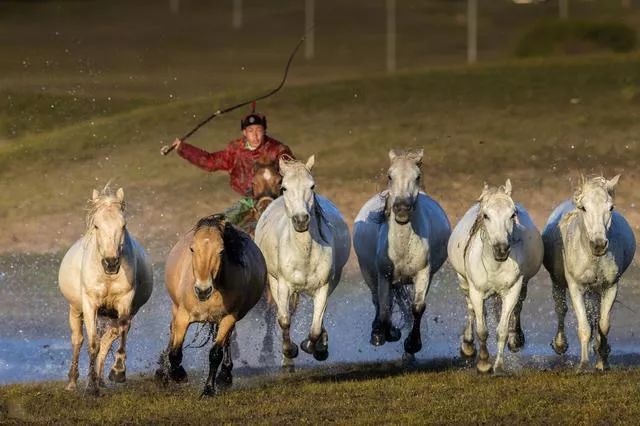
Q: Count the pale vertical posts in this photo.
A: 6